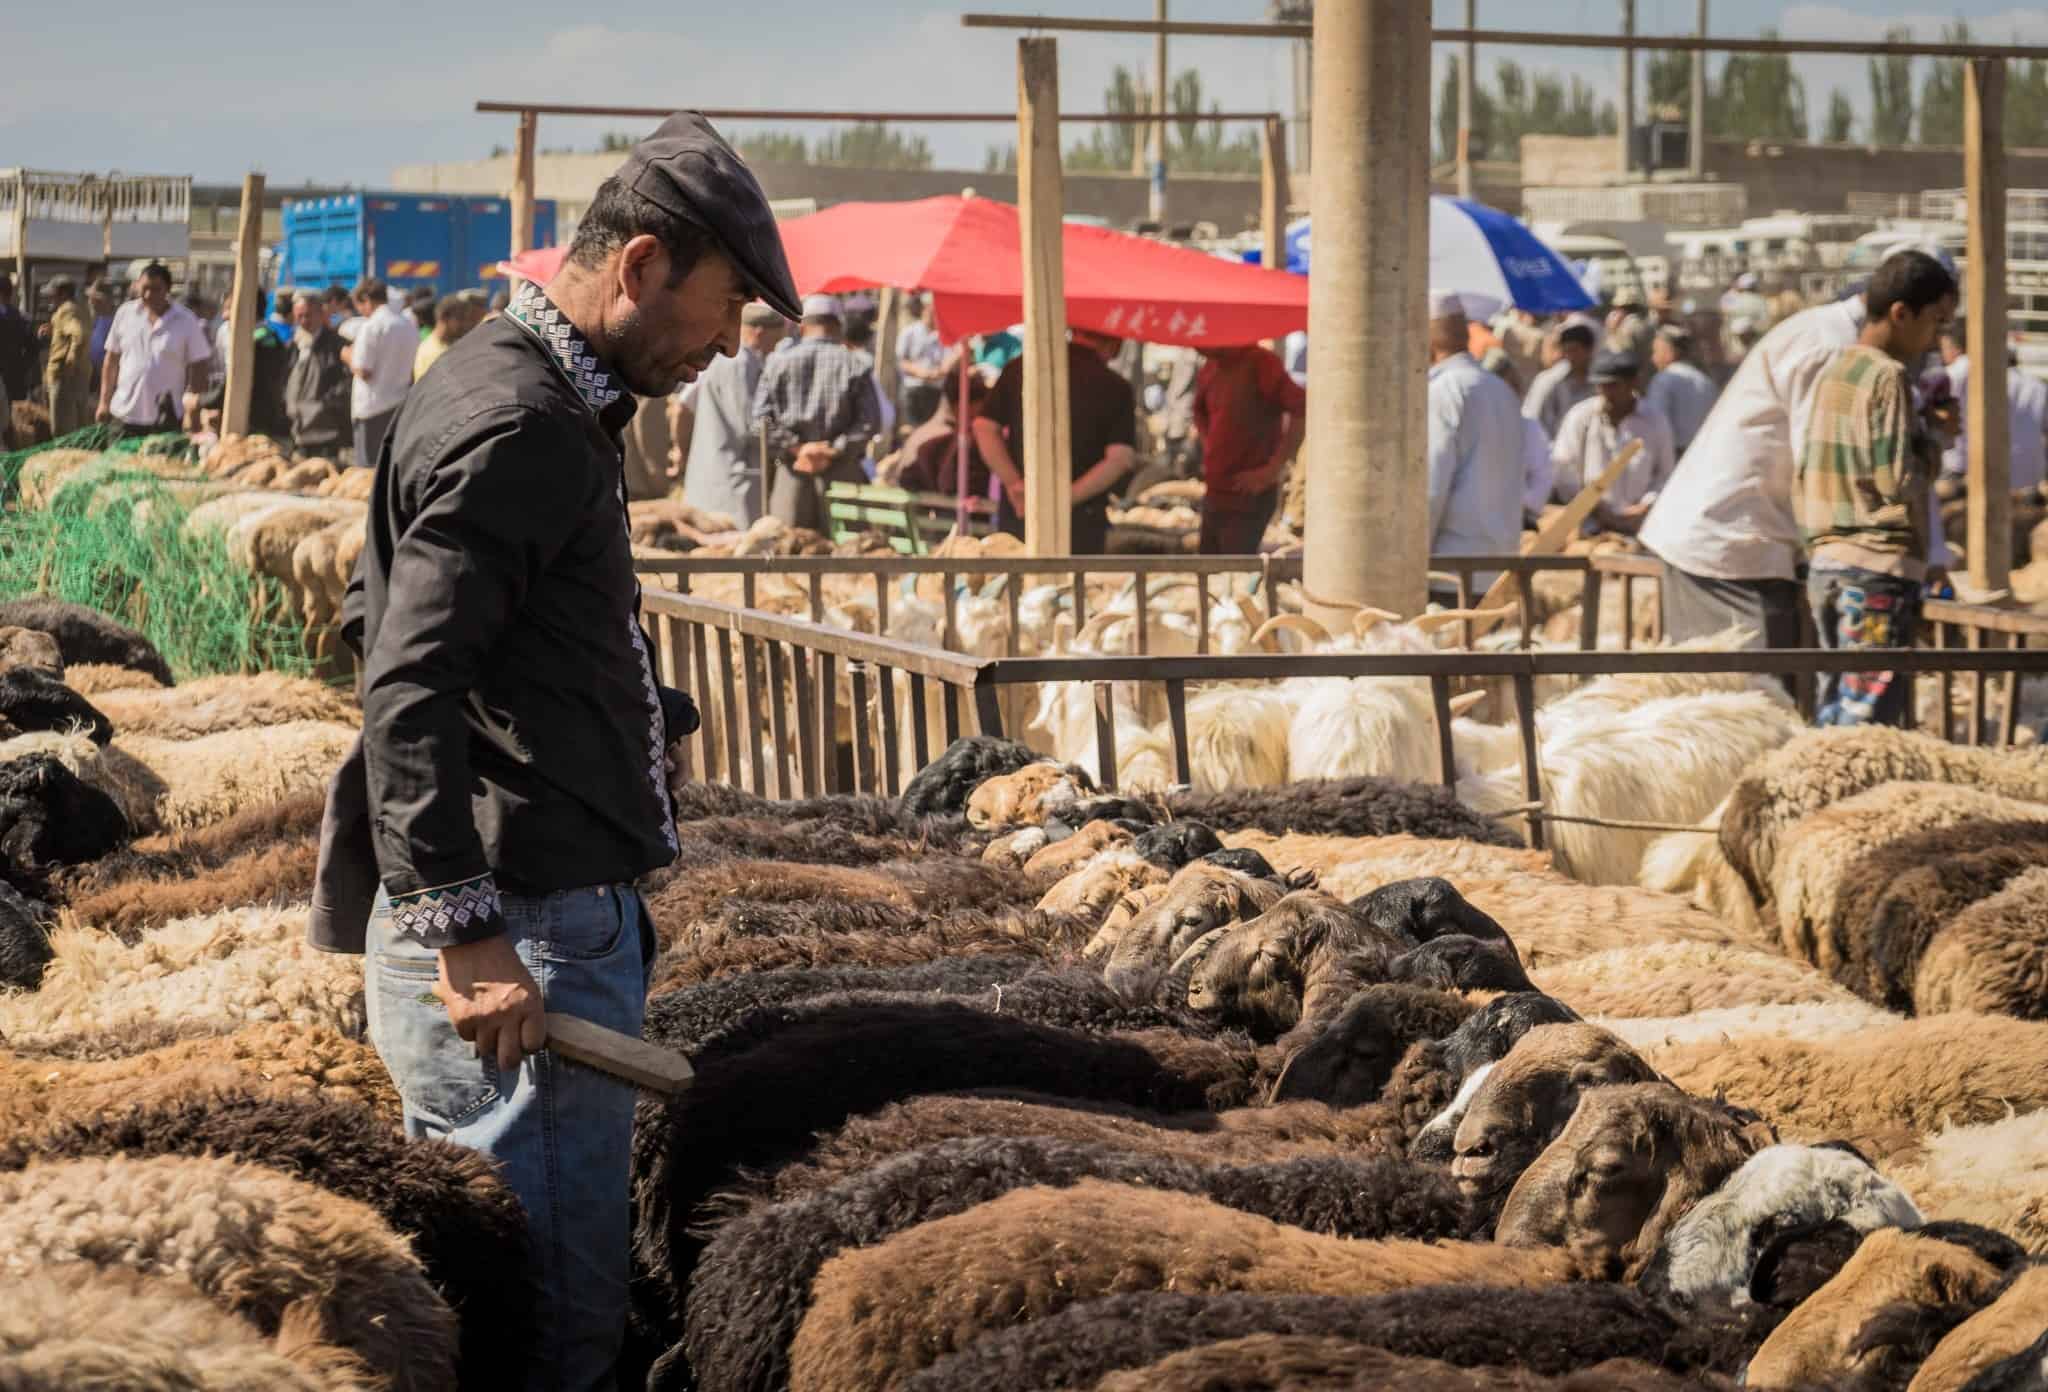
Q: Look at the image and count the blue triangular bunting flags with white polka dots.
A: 0